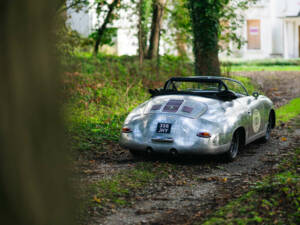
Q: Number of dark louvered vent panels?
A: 3